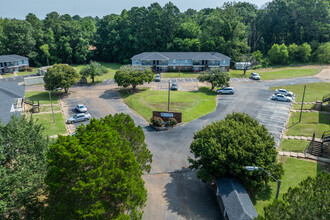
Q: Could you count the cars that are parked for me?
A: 8